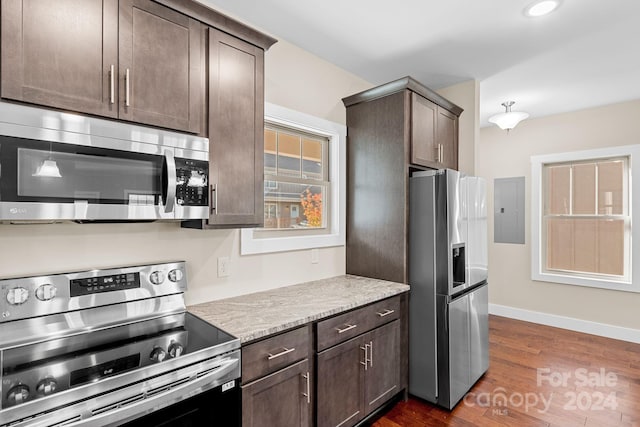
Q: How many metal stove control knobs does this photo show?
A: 4